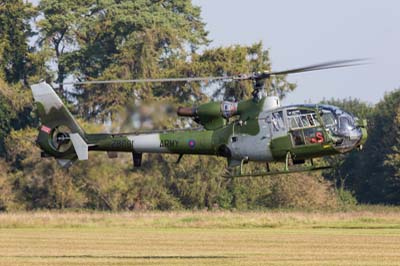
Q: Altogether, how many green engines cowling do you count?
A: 1